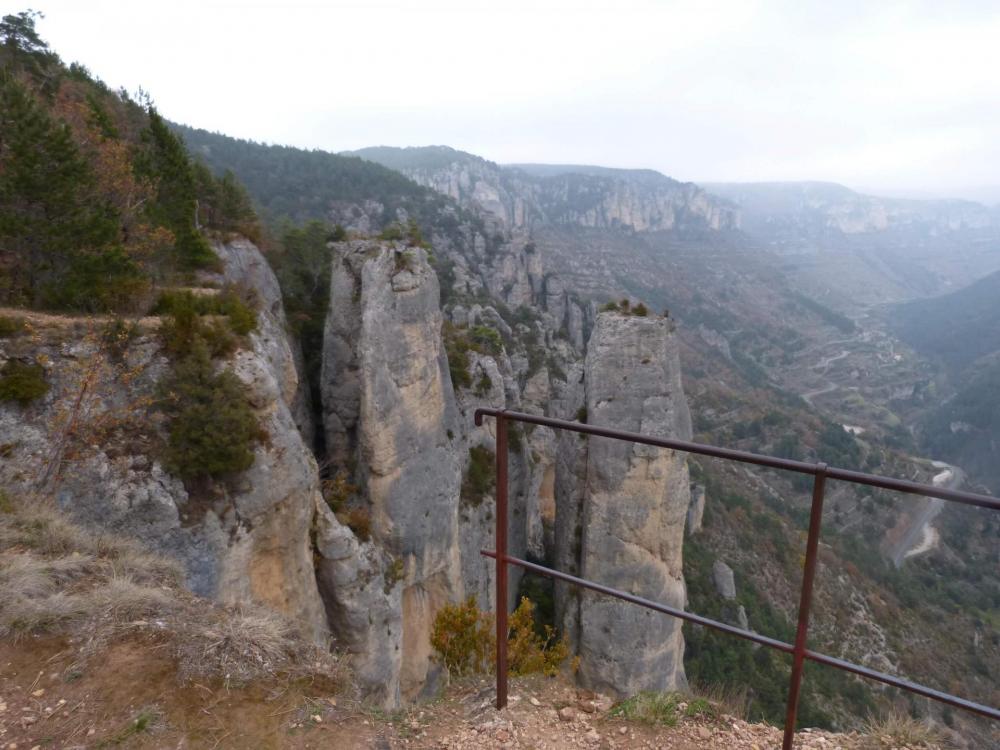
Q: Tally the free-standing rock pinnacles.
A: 2